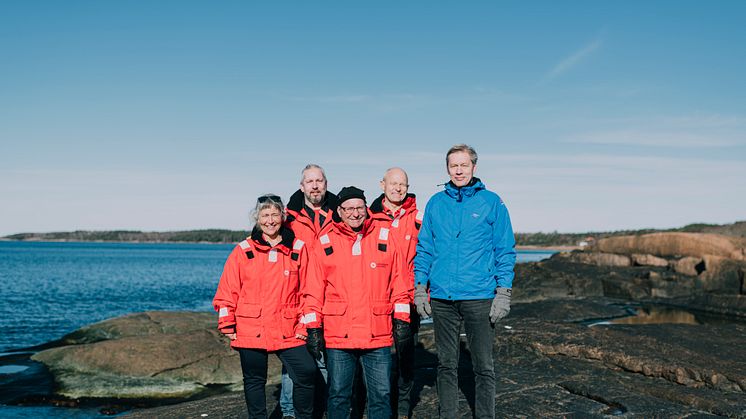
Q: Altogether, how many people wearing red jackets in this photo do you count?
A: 4